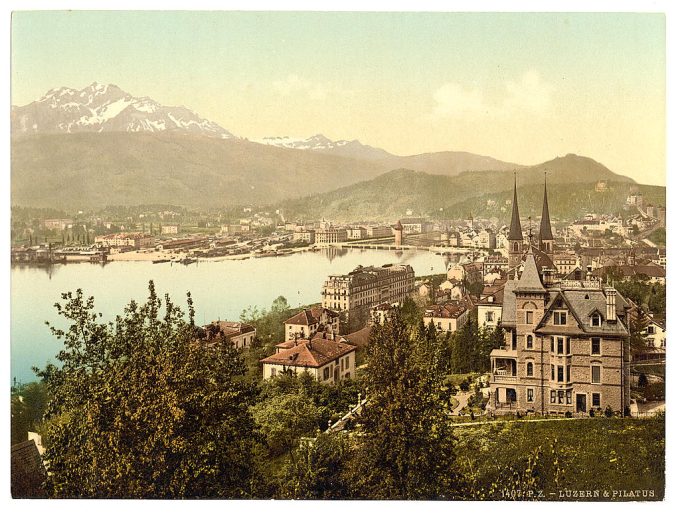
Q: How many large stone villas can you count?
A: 1